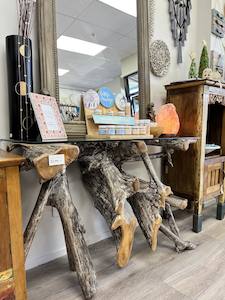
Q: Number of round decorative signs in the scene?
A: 3